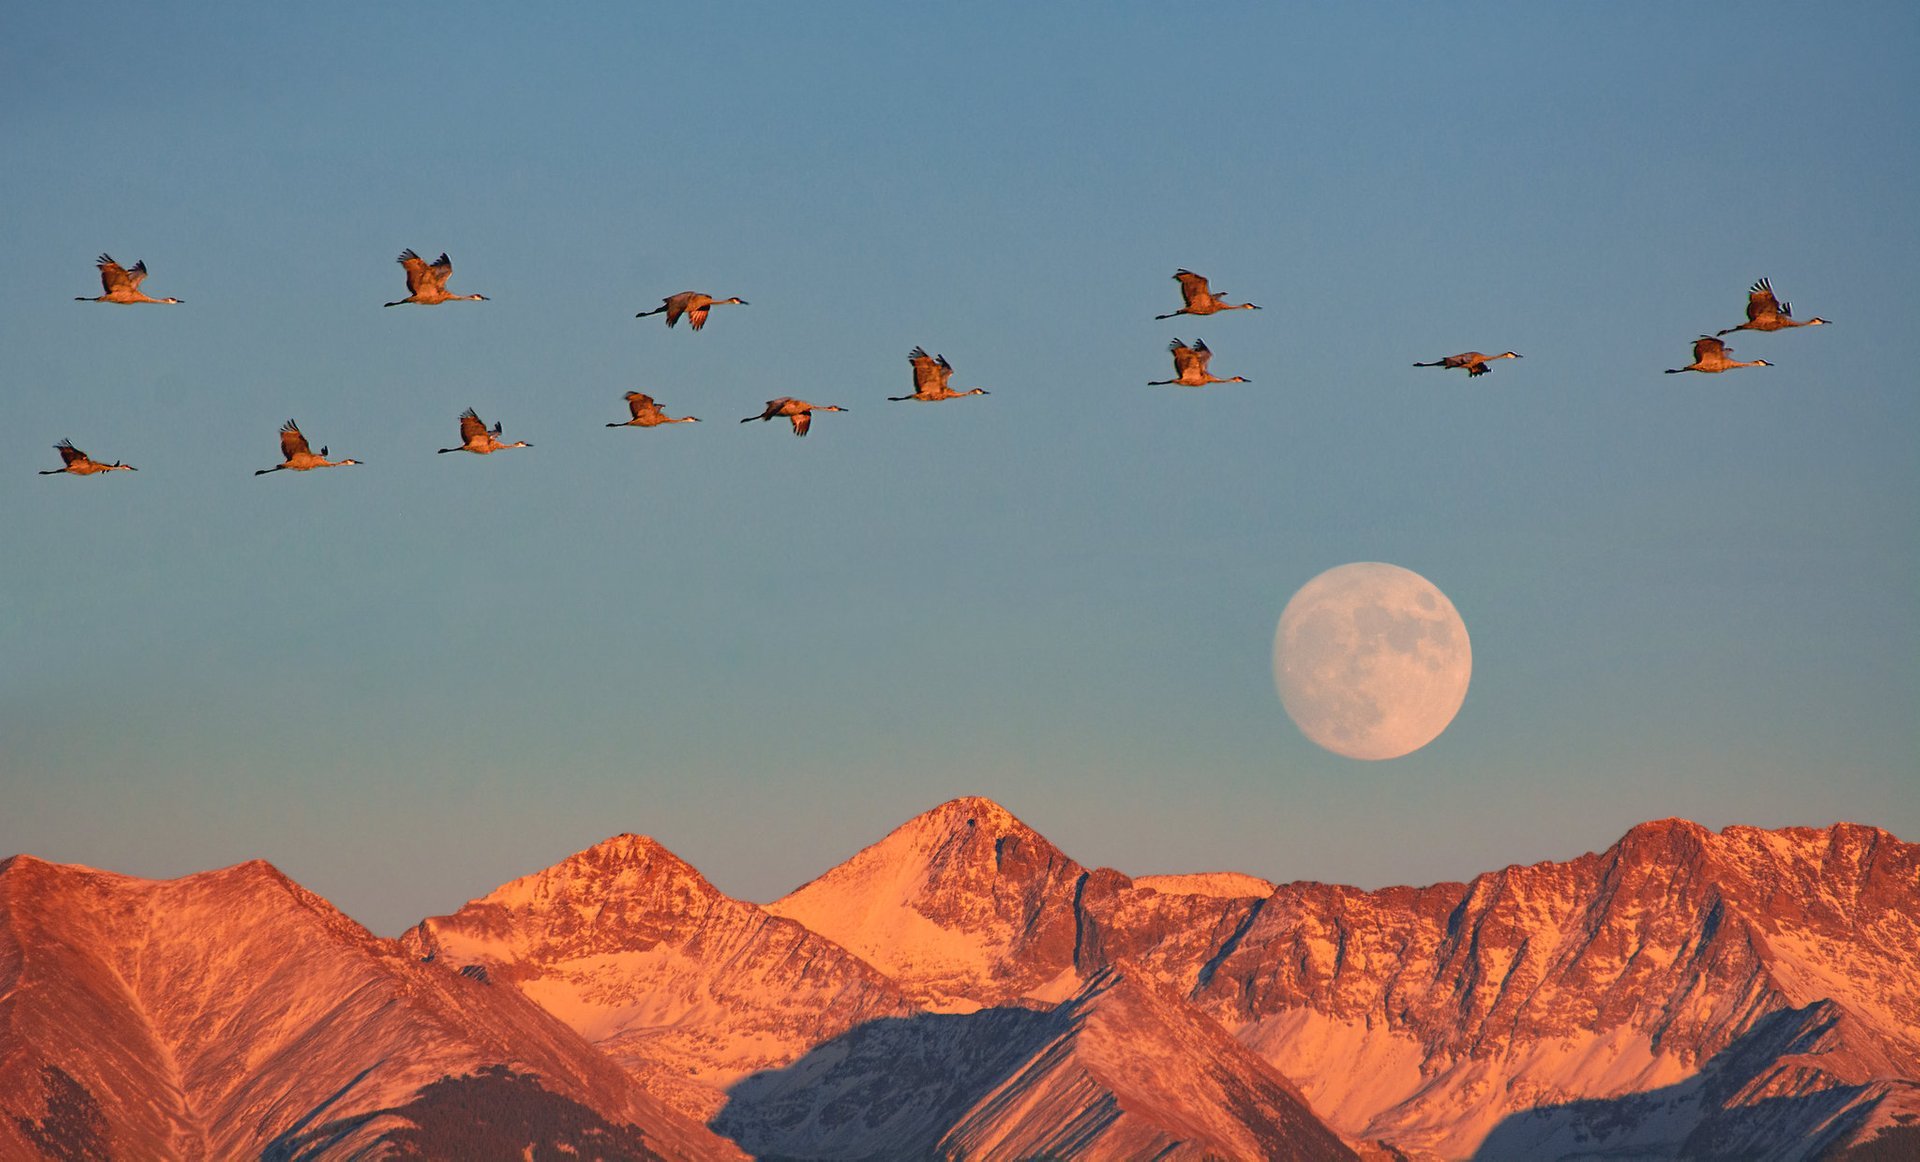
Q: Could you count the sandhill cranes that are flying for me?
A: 14